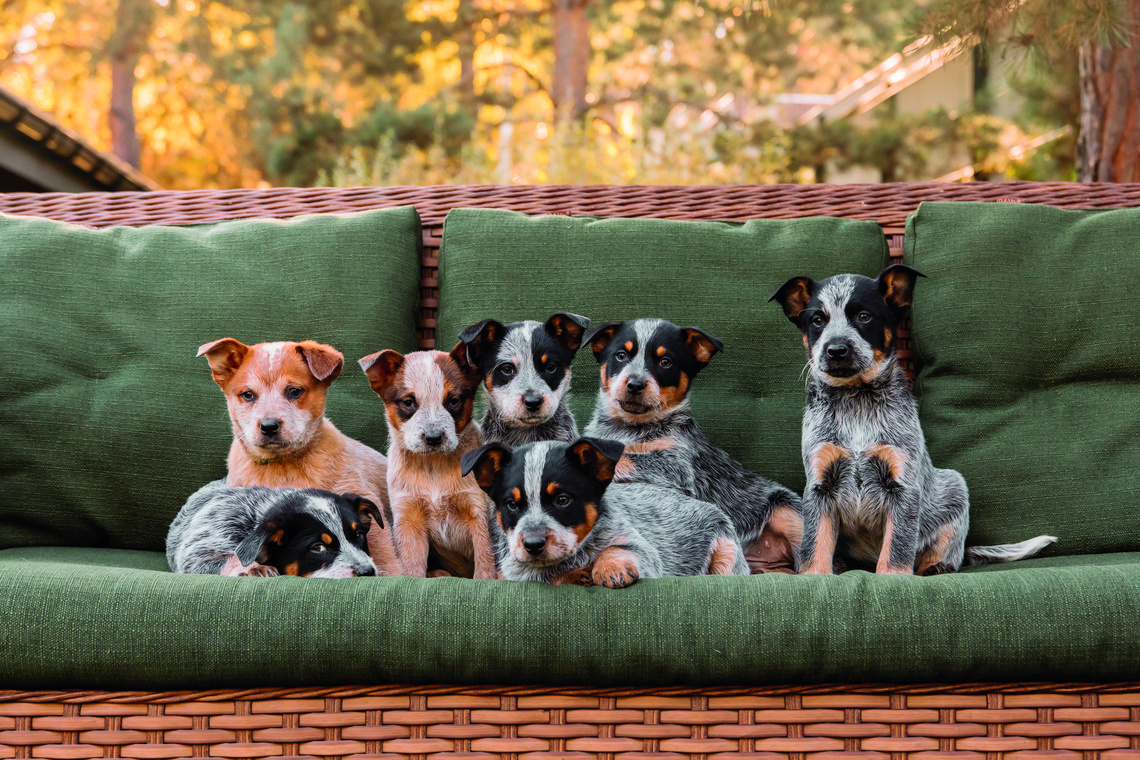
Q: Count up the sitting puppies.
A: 5